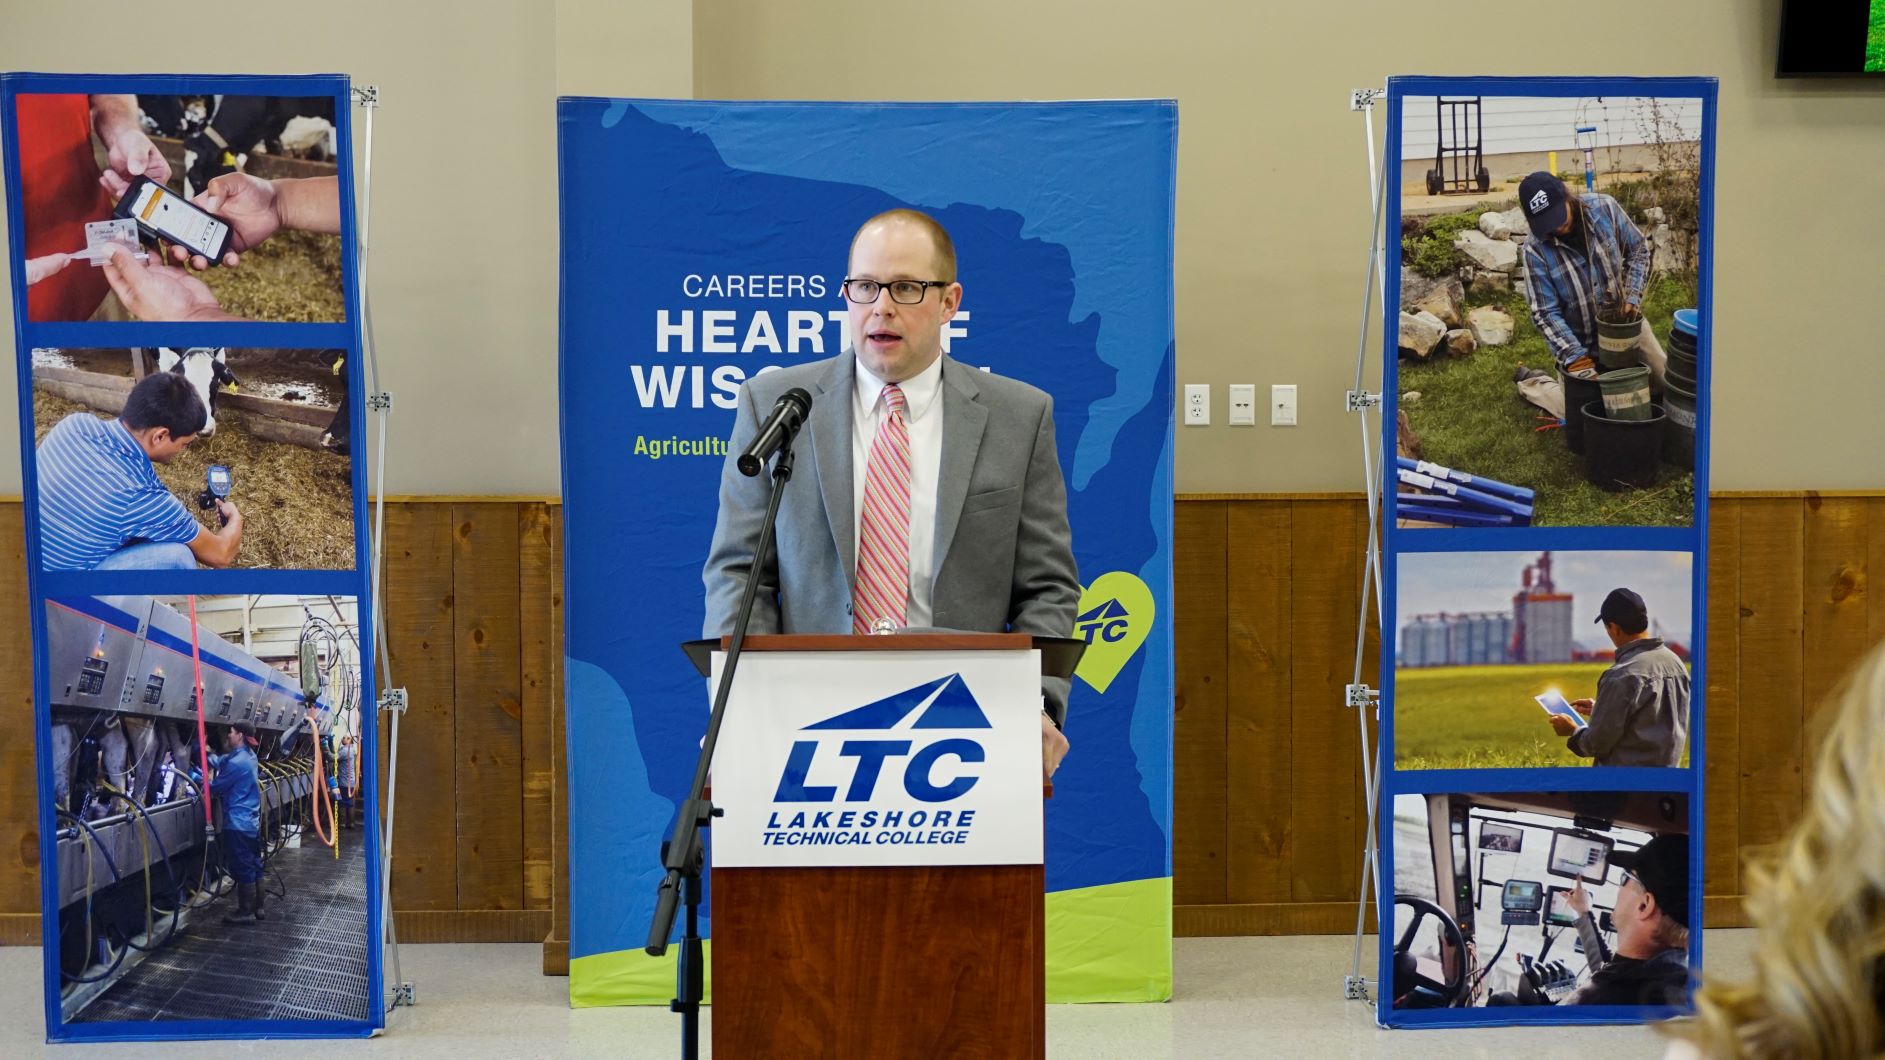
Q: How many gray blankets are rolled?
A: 0